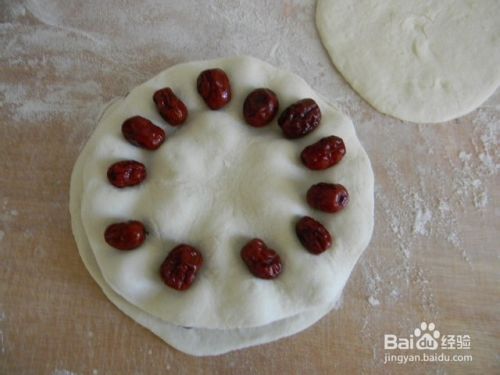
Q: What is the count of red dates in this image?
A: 12